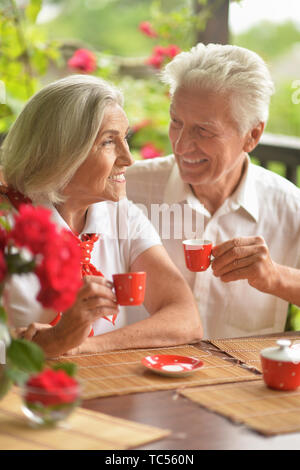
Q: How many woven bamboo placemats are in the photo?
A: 4